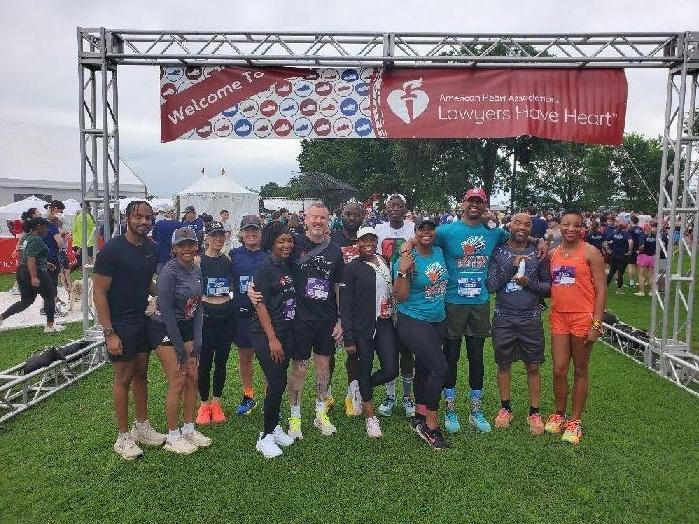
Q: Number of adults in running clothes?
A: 13